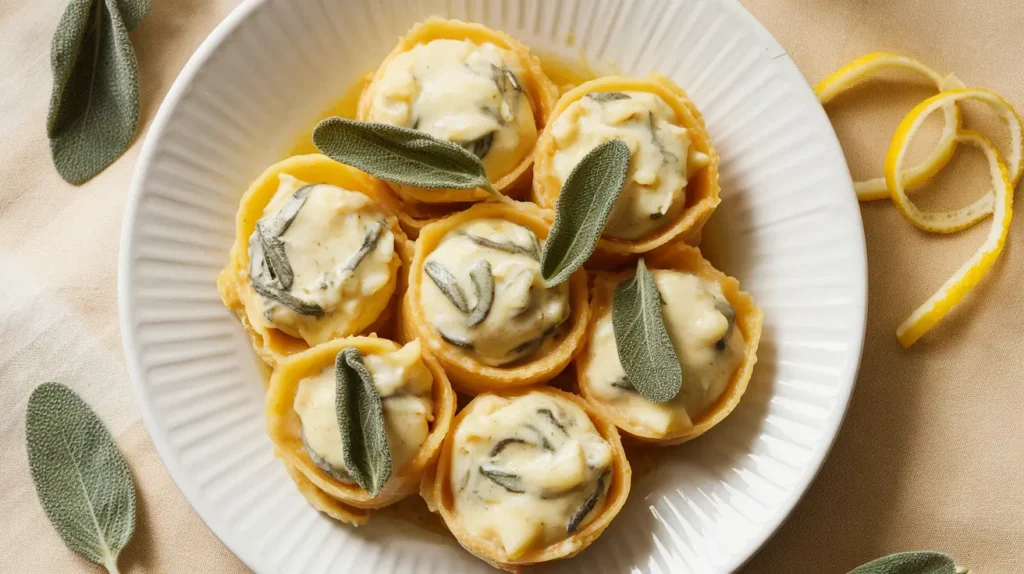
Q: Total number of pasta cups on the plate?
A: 7